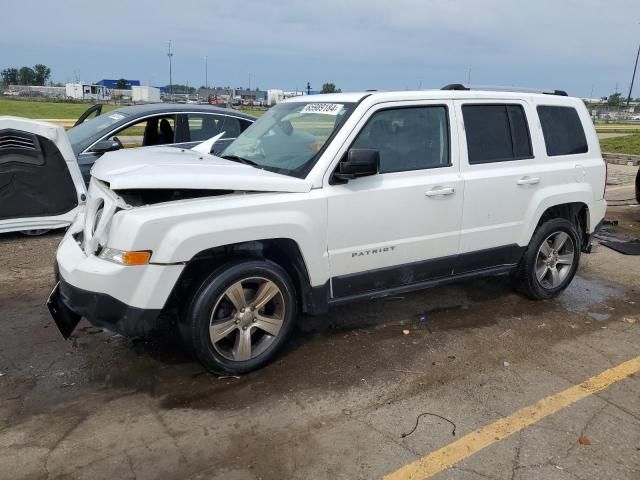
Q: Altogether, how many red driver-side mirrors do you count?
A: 0